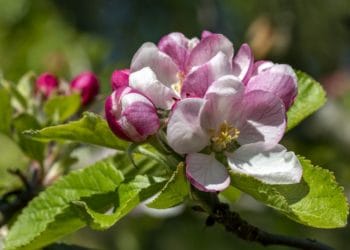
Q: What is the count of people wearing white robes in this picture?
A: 0